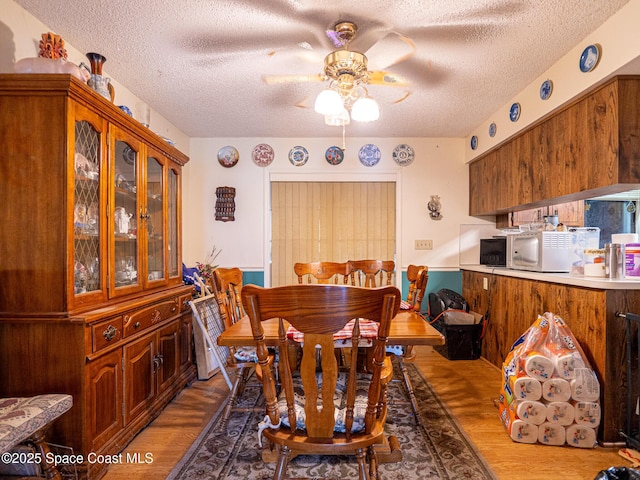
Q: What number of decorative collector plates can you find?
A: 11